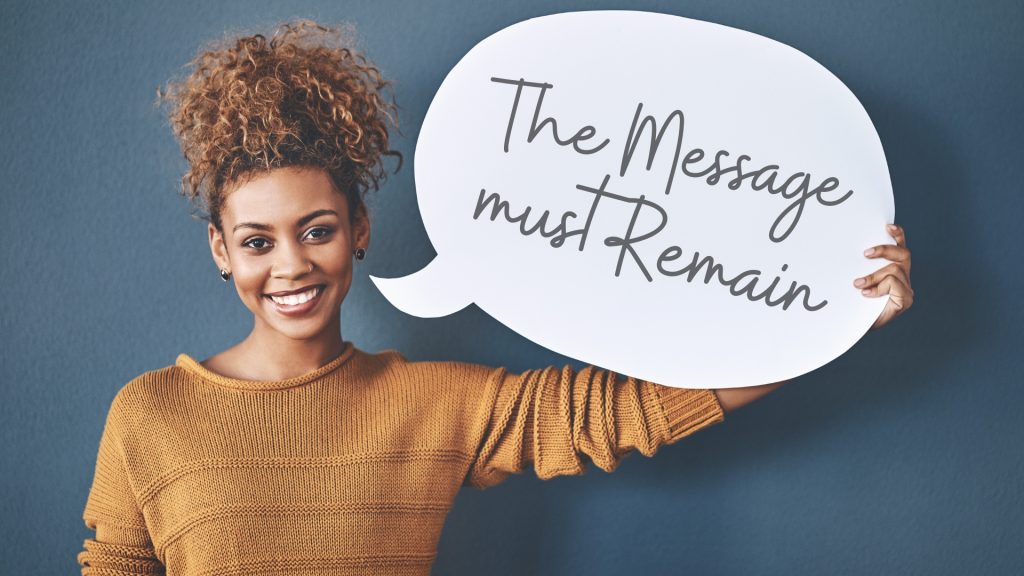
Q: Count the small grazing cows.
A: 0